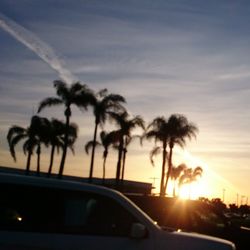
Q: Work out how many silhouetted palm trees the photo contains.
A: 12